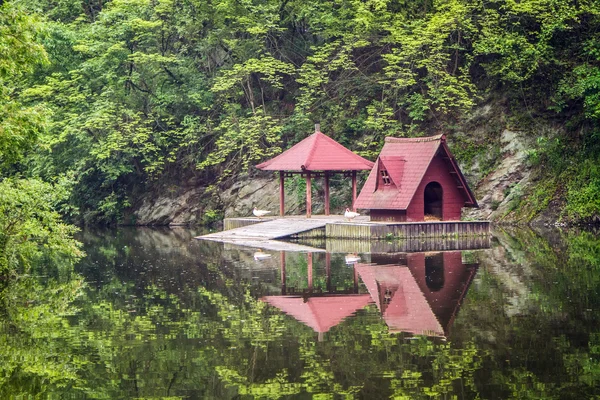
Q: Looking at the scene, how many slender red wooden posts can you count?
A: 4